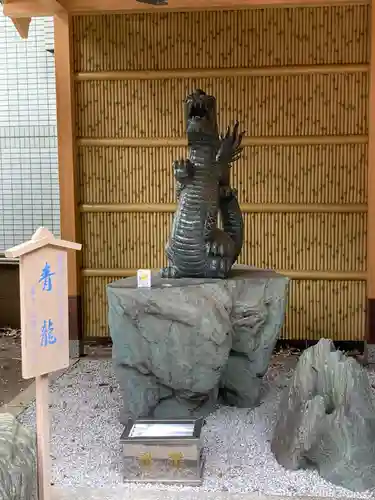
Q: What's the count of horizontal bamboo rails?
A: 4